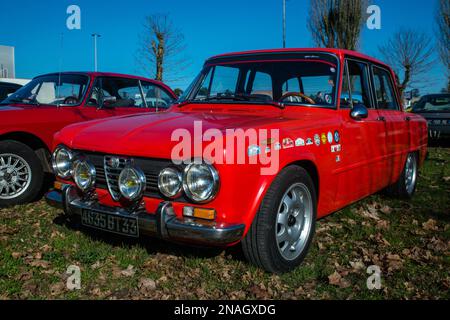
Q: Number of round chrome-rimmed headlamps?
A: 5